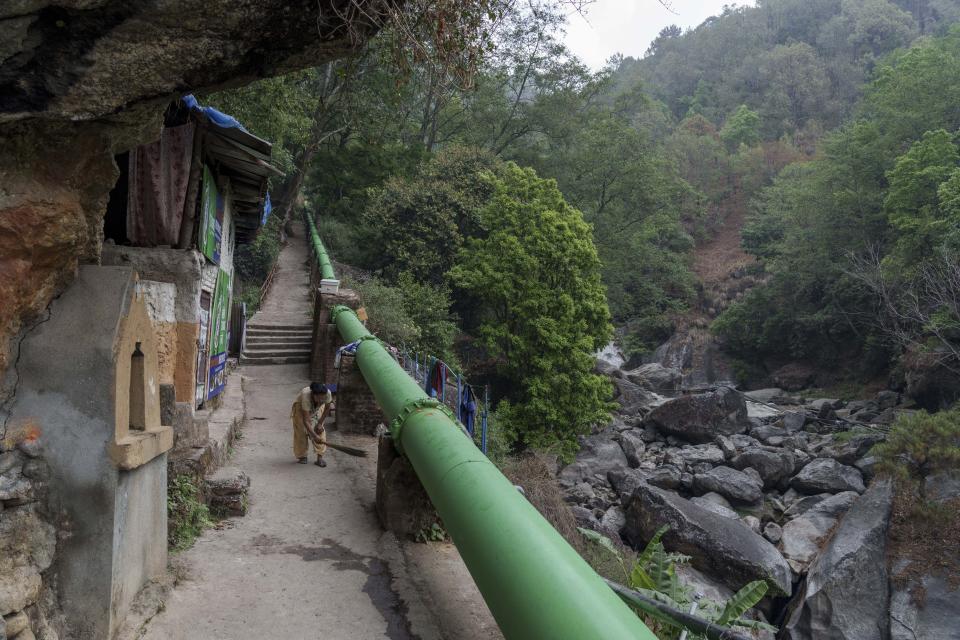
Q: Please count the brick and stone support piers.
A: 3